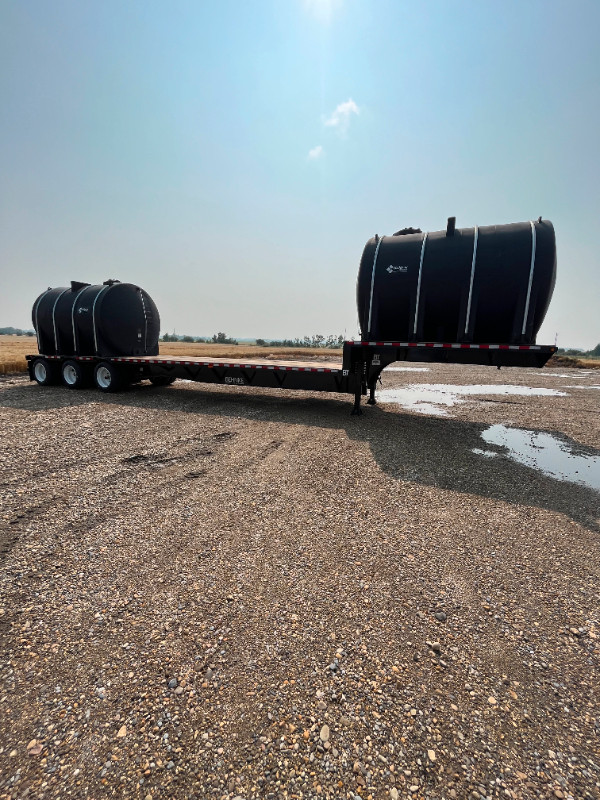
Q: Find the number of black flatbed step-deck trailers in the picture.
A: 1